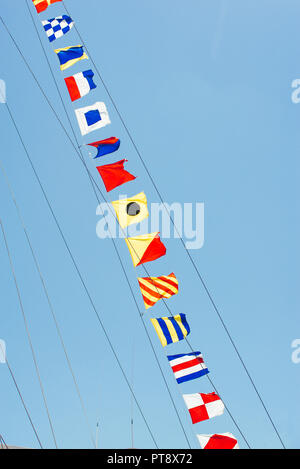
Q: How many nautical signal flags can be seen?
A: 14